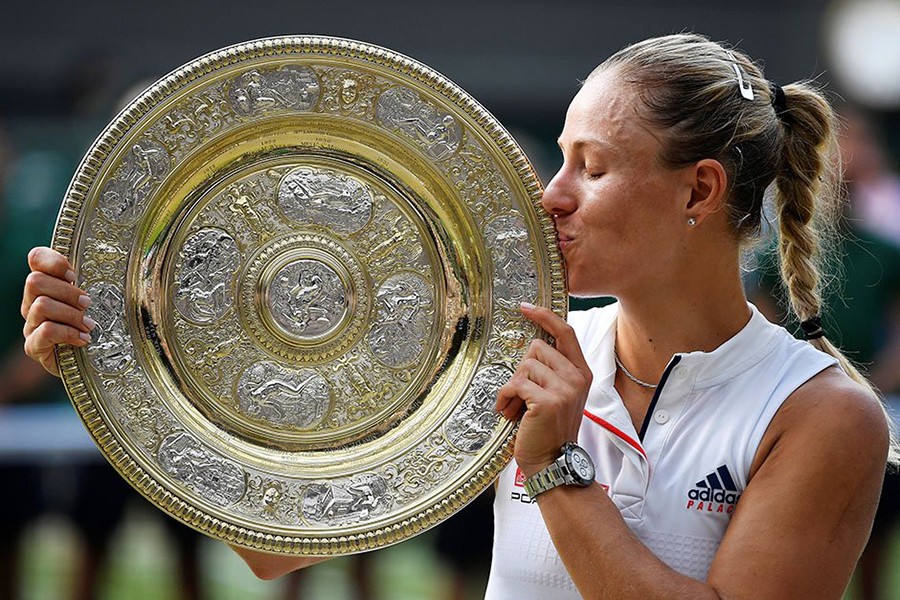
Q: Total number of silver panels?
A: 13